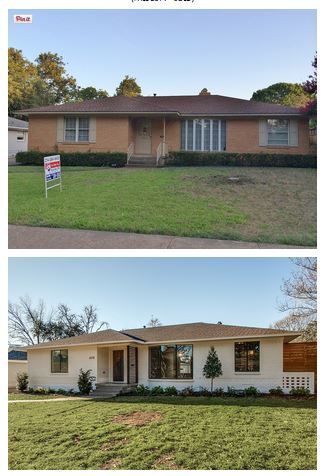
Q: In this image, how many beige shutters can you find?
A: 4